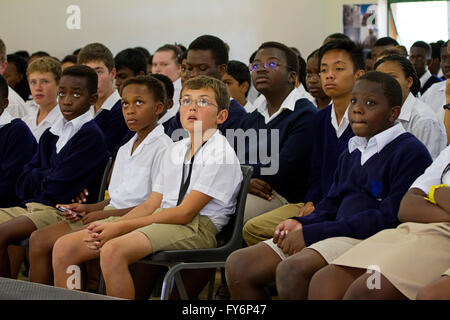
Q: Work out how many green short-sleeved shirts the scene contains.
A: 0